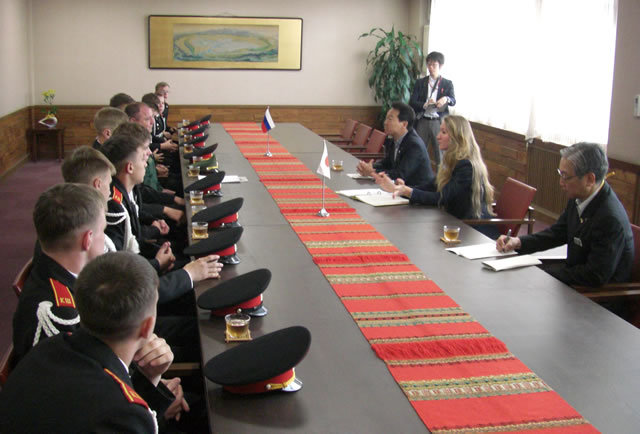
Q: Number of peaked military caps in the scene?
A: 11